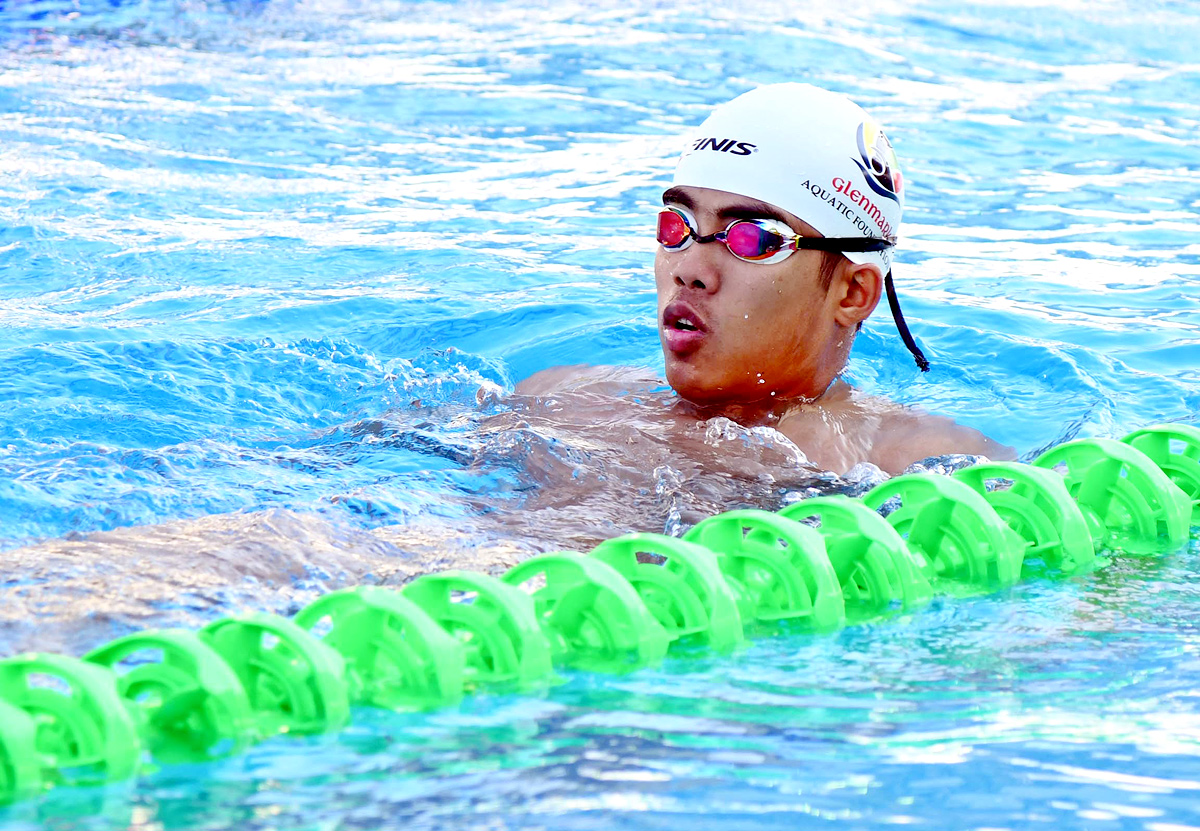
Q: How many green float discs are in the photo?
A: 14